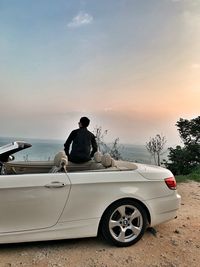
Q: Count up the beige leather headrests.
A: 3